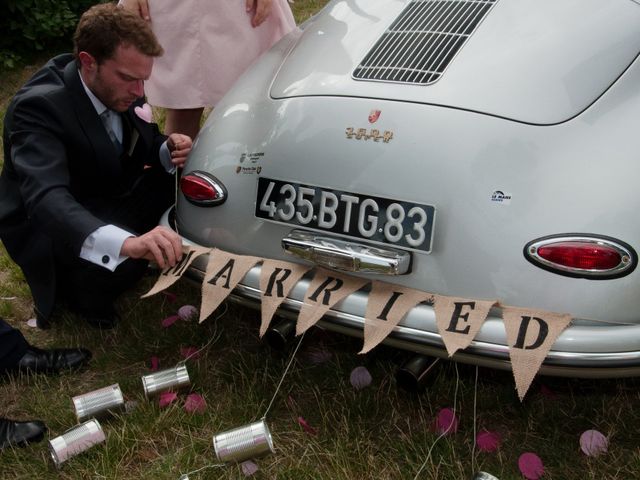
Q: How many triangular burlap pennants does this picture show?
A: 7